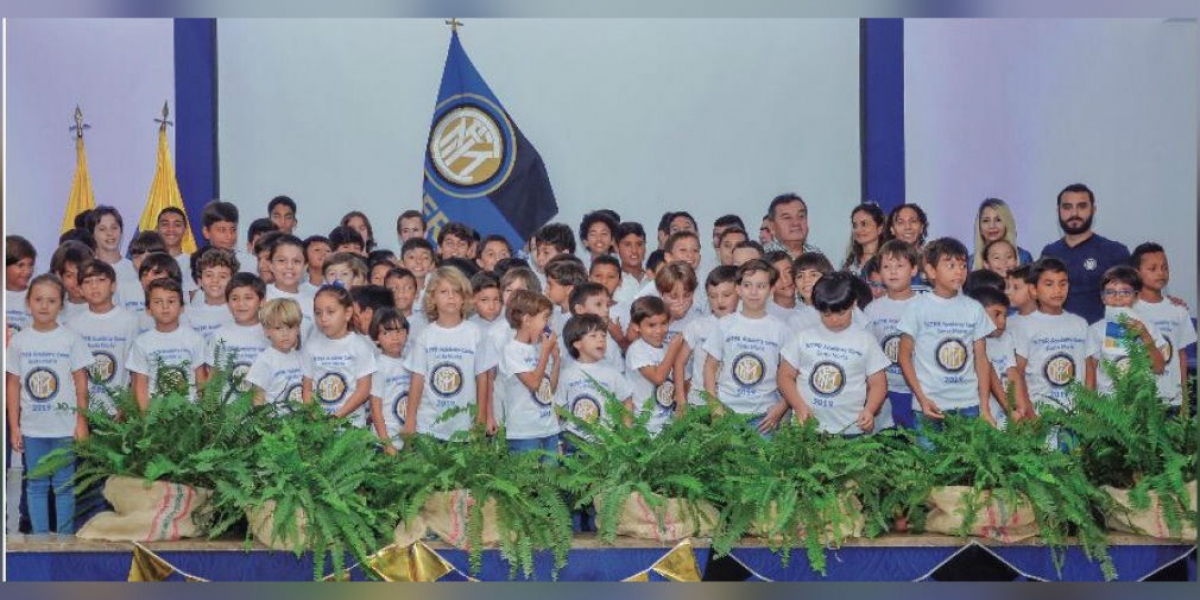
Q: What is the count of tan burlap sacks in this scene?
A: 7